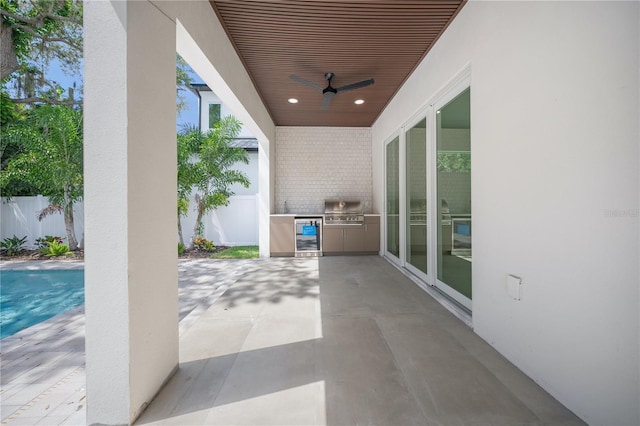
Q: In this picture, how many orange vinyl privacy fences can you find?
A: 0